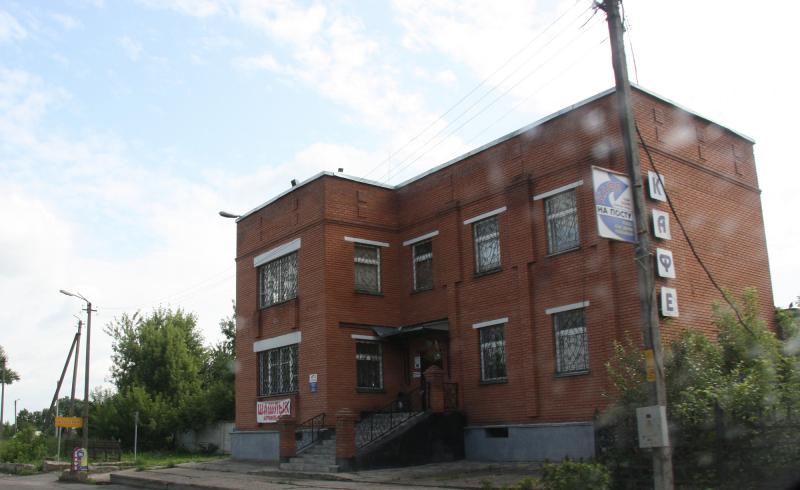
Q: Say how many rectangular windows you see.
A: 9